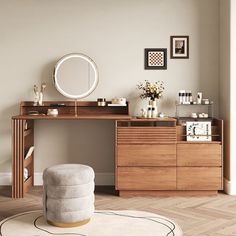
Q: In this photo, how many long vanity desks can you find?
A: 1